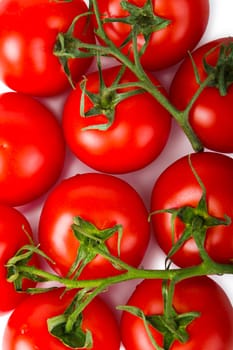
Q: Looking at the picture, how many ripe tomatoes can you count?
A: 10